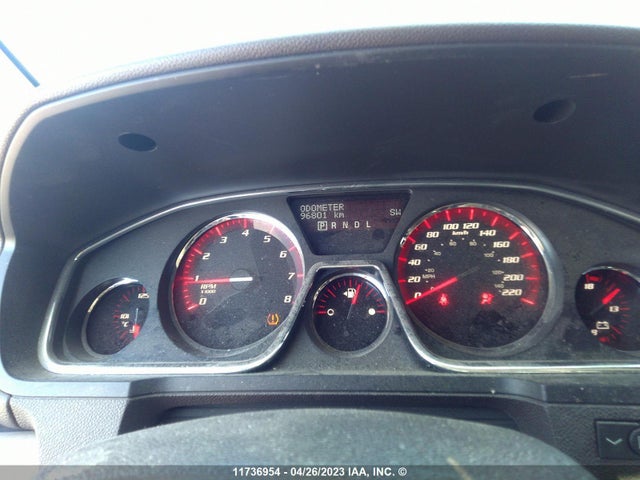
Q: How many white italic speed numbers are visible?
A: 12